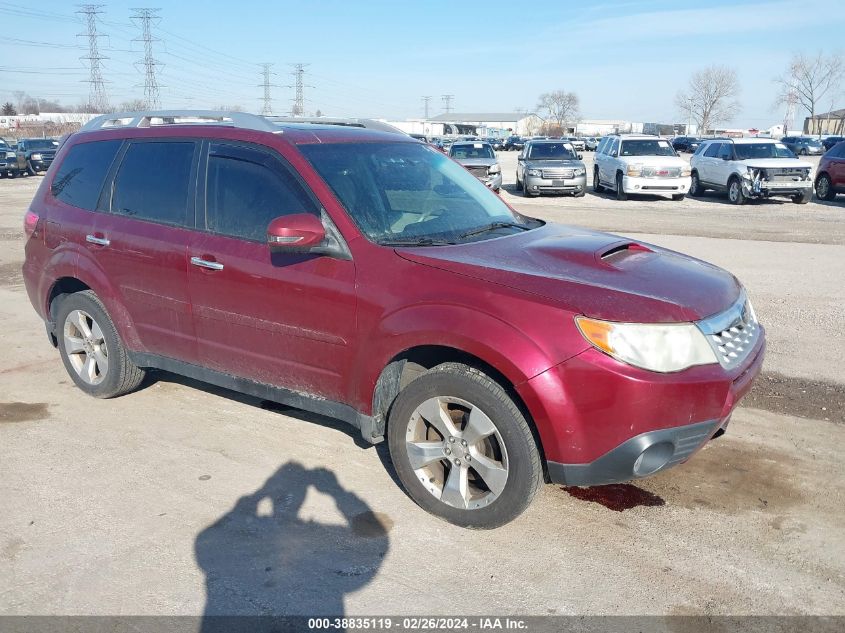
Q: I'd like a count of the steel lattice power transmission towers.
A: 6